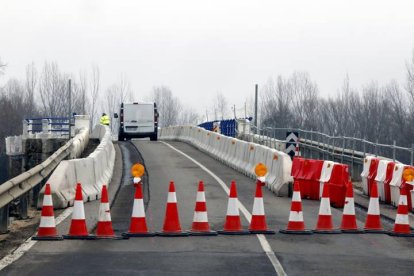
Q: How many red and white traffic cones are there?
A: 13